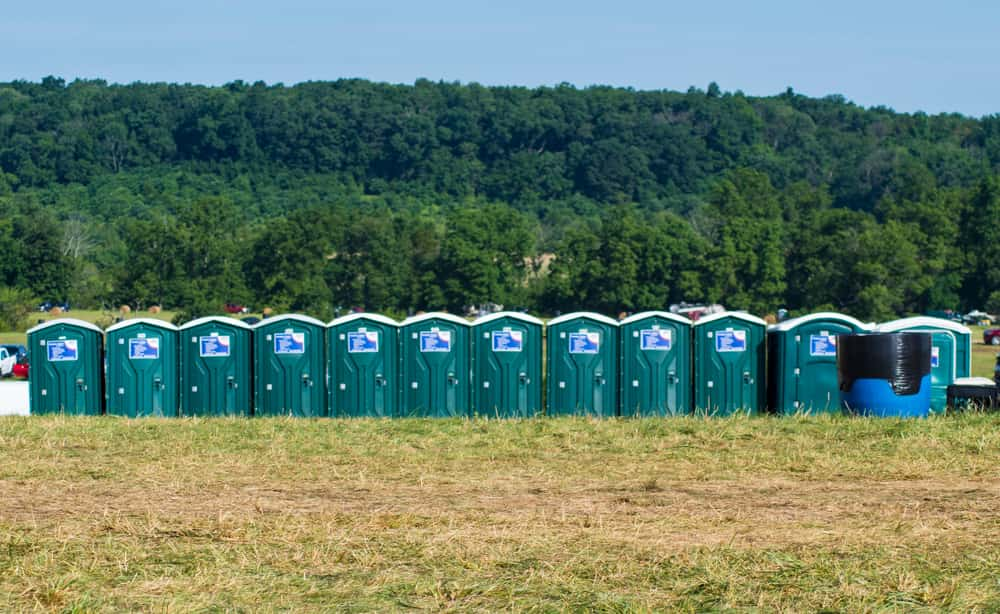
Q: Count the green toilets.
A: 12